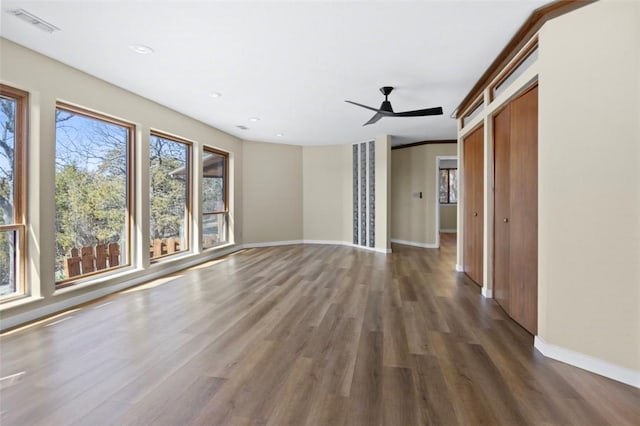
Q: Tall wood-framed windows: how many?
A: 4